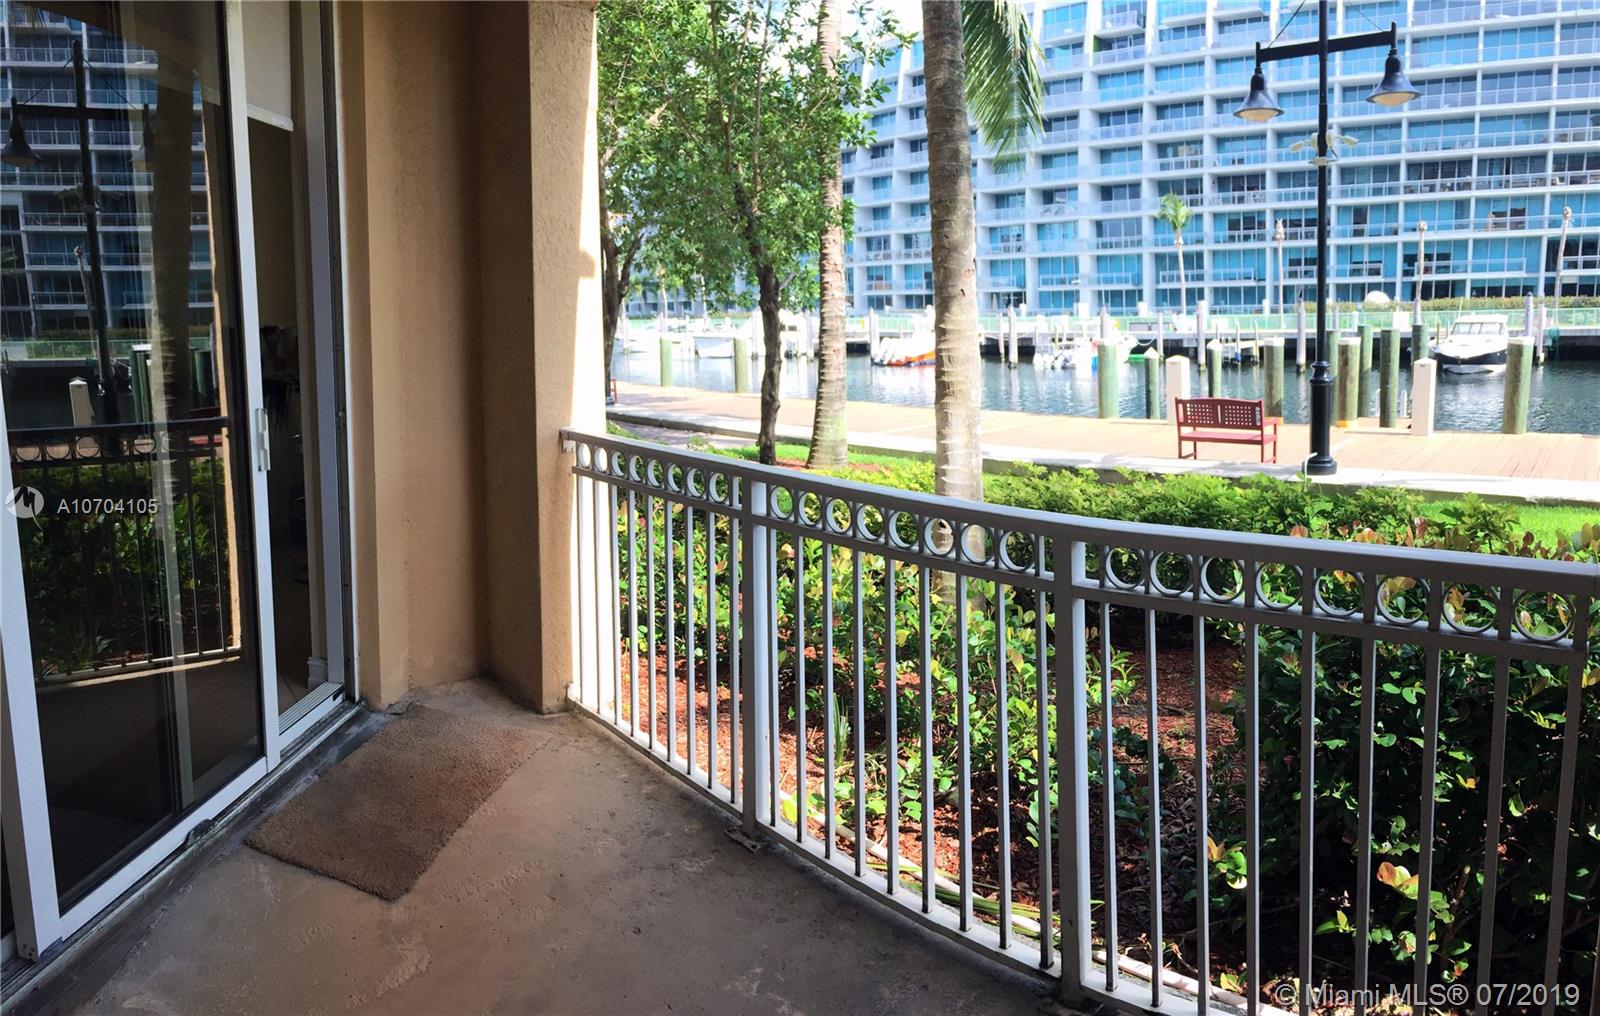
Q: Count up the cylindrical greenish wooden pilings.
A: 12